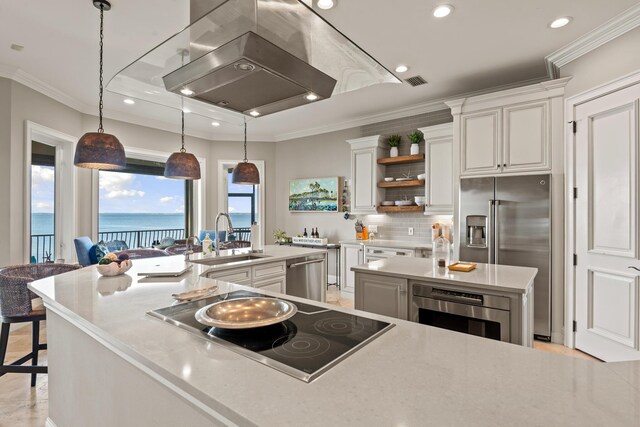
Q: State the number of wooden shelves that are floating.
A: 3